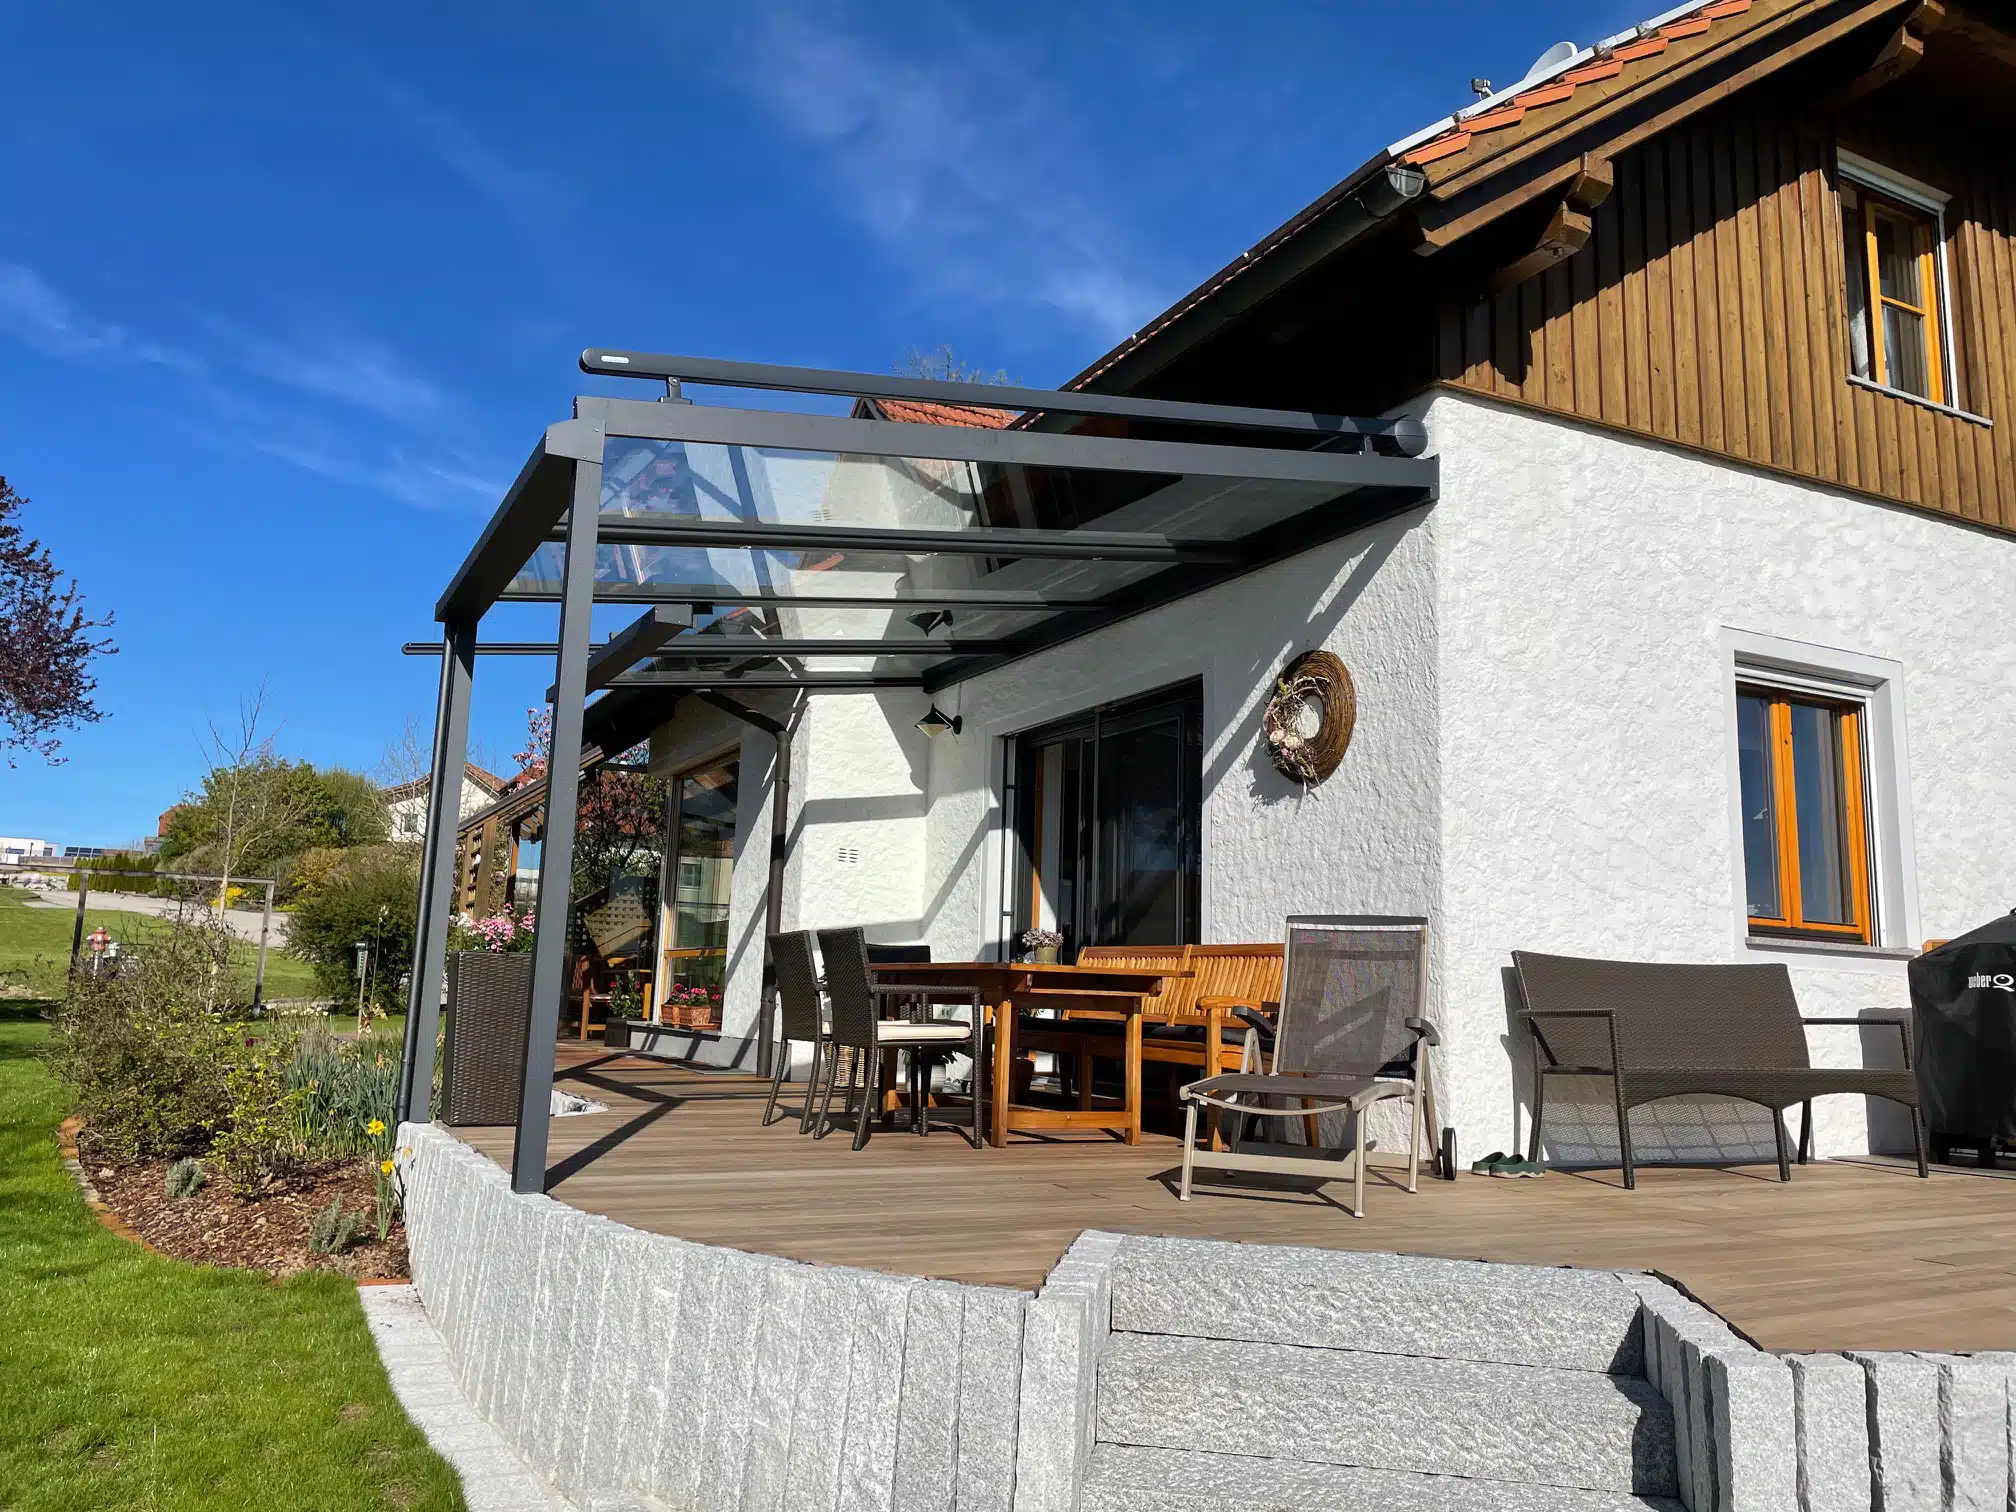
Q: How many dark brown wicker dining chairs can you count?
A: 3